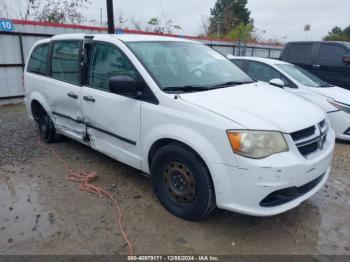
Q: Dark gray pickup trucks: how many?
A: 1